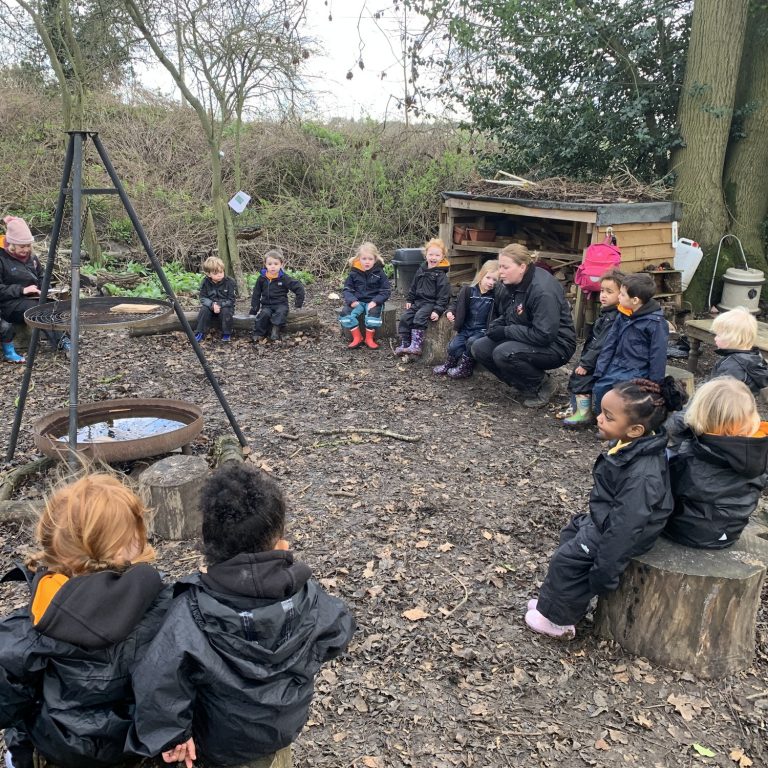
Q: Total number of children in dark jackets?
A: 12